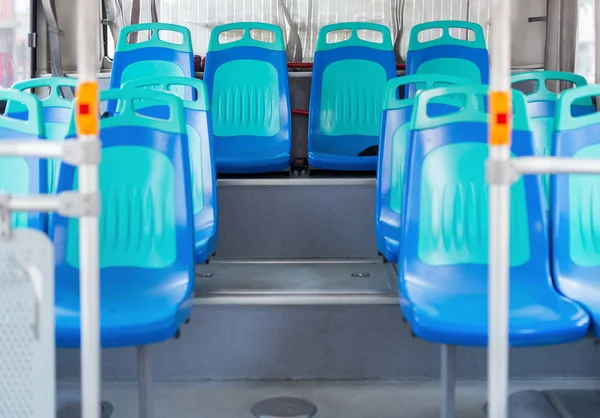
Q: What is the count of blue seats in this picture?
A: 12